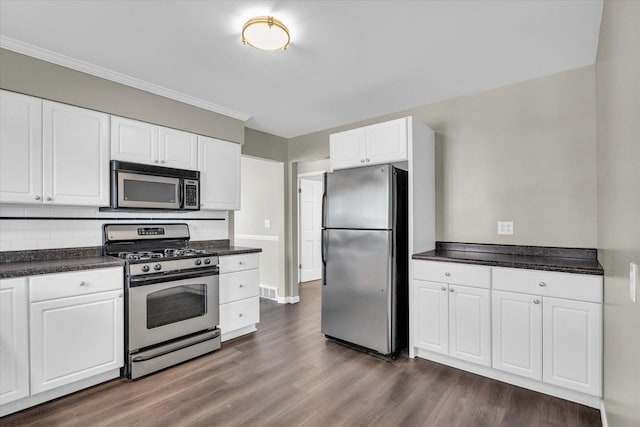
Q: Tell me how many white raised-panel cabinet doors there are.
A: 13